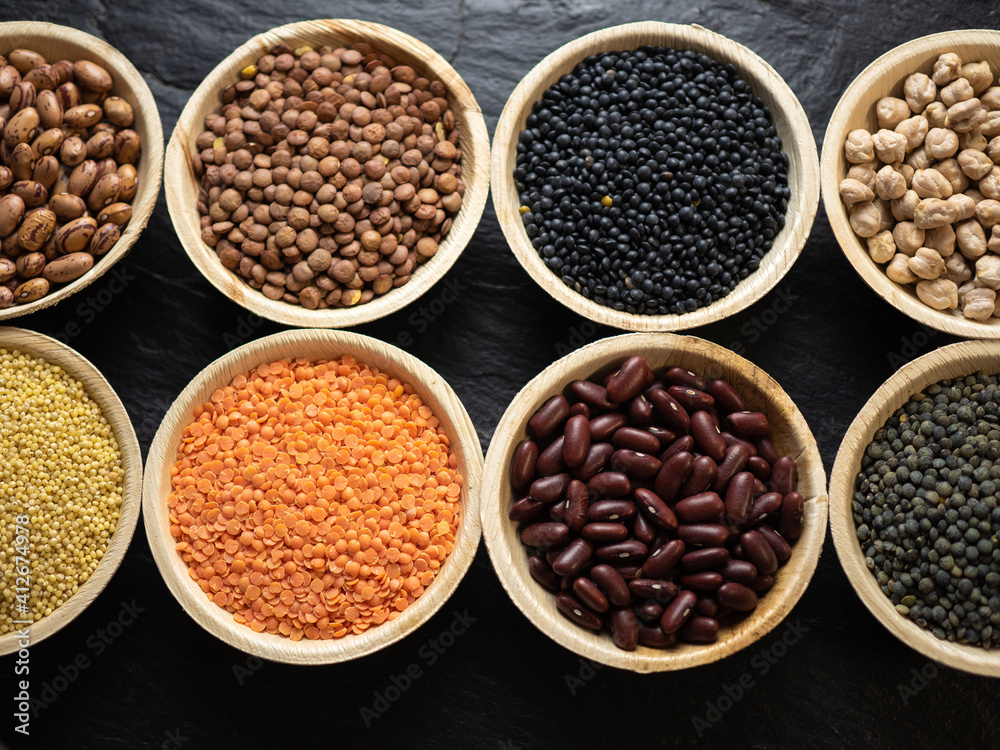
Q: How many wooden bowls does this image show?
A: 8